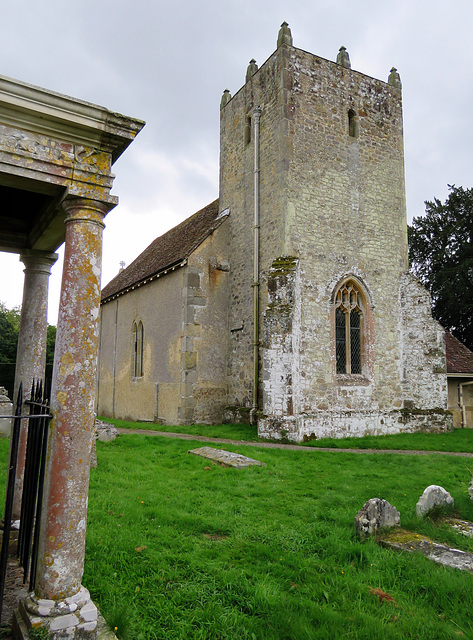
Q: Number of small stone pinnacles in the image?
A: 5